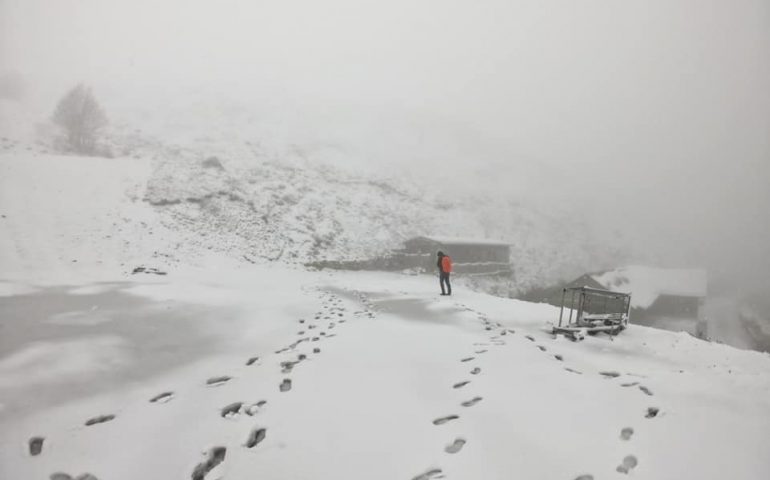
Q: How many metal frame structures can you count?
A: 1